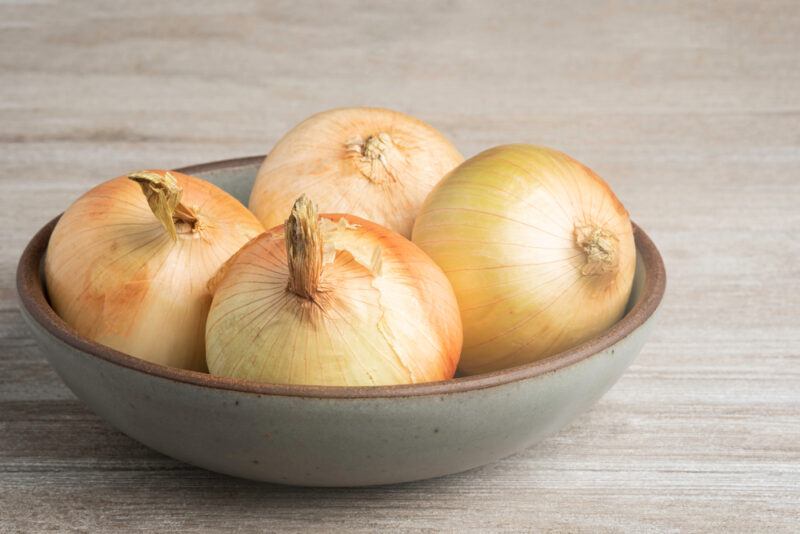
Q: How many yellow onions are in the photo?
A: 4